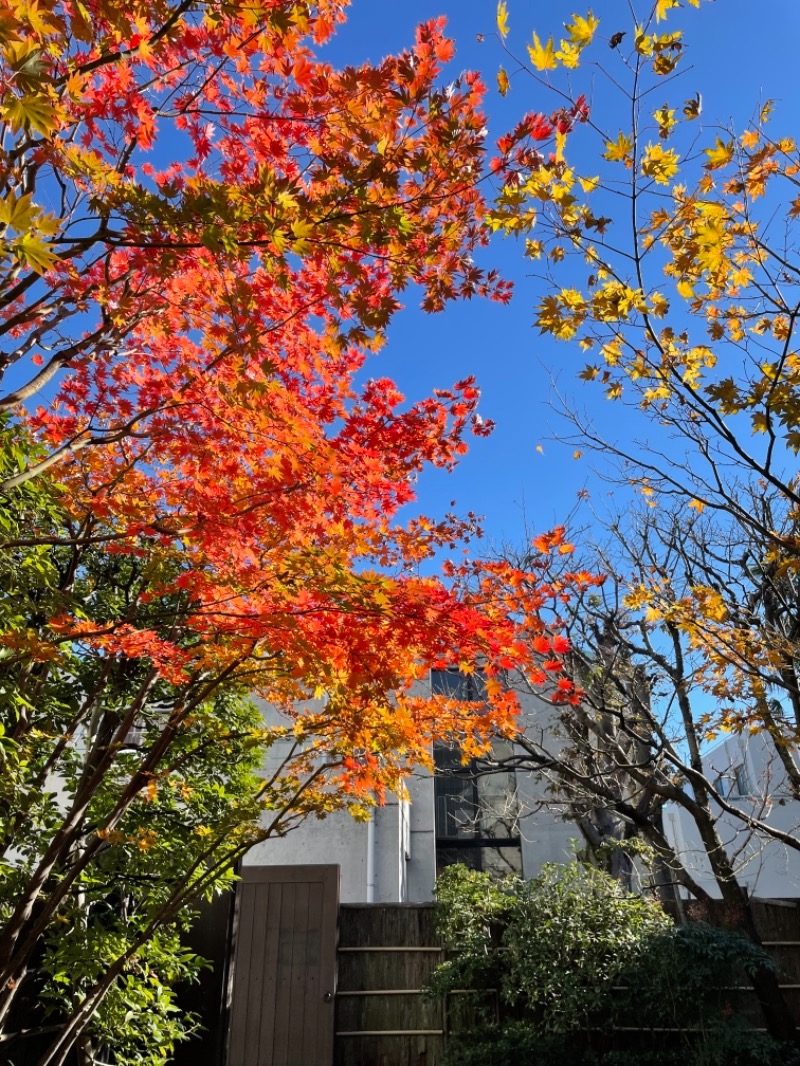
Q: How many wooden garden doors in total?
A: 1